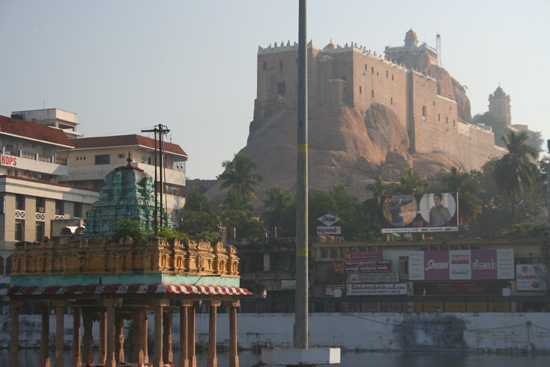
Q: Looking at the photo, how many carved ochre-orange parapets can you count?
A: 1